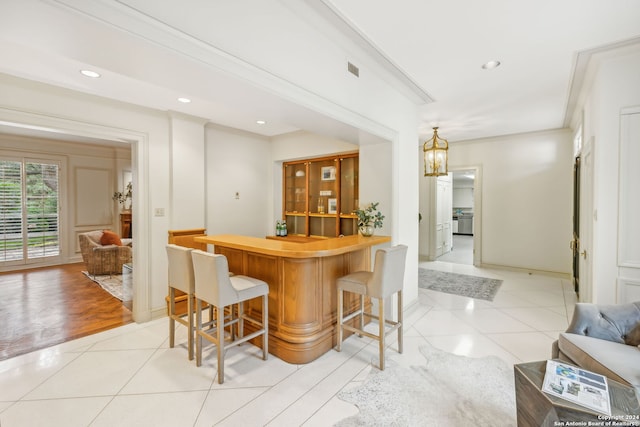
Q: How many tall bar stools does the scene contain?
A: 3